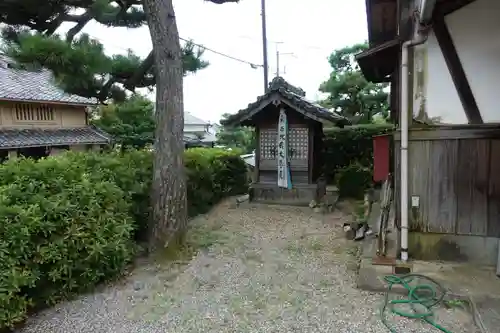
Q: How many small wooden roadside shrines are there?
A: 1